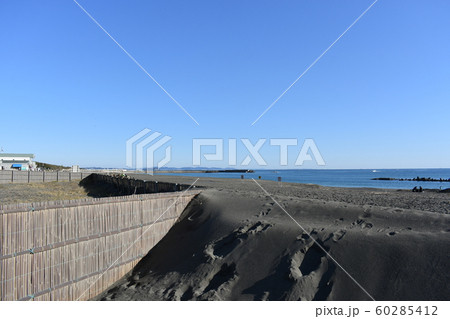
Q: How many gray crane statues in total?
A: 0